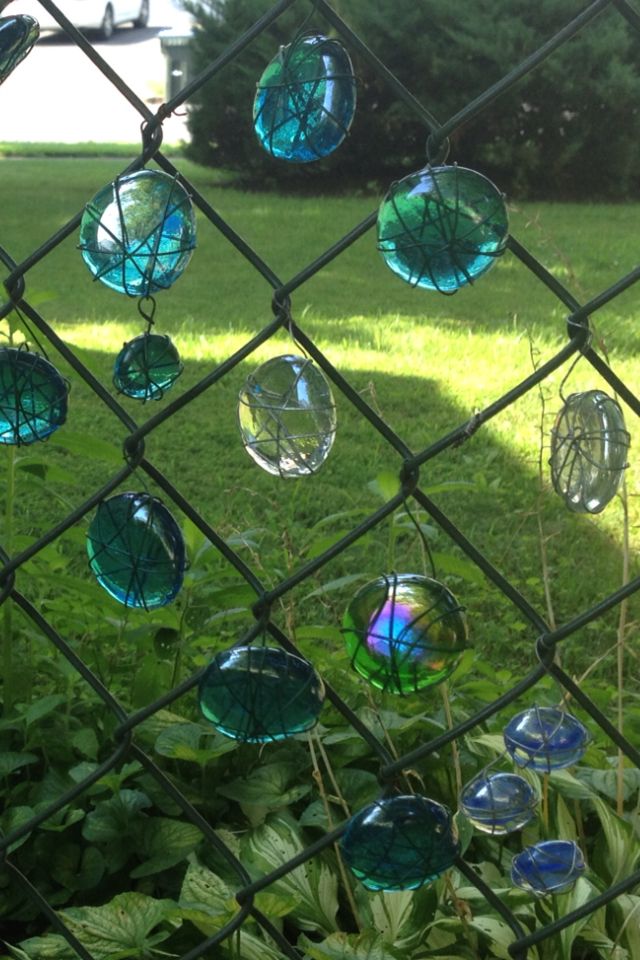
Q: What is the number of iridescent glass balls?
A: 1